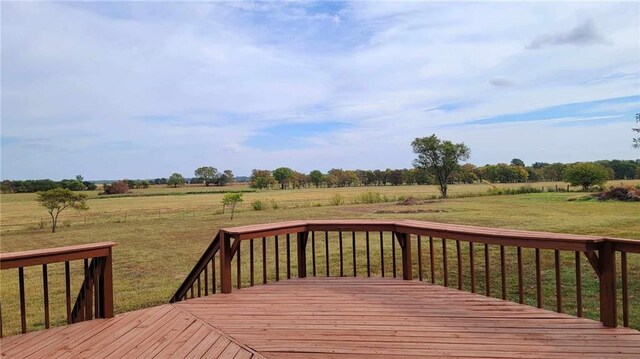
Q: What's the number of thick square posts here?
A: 5